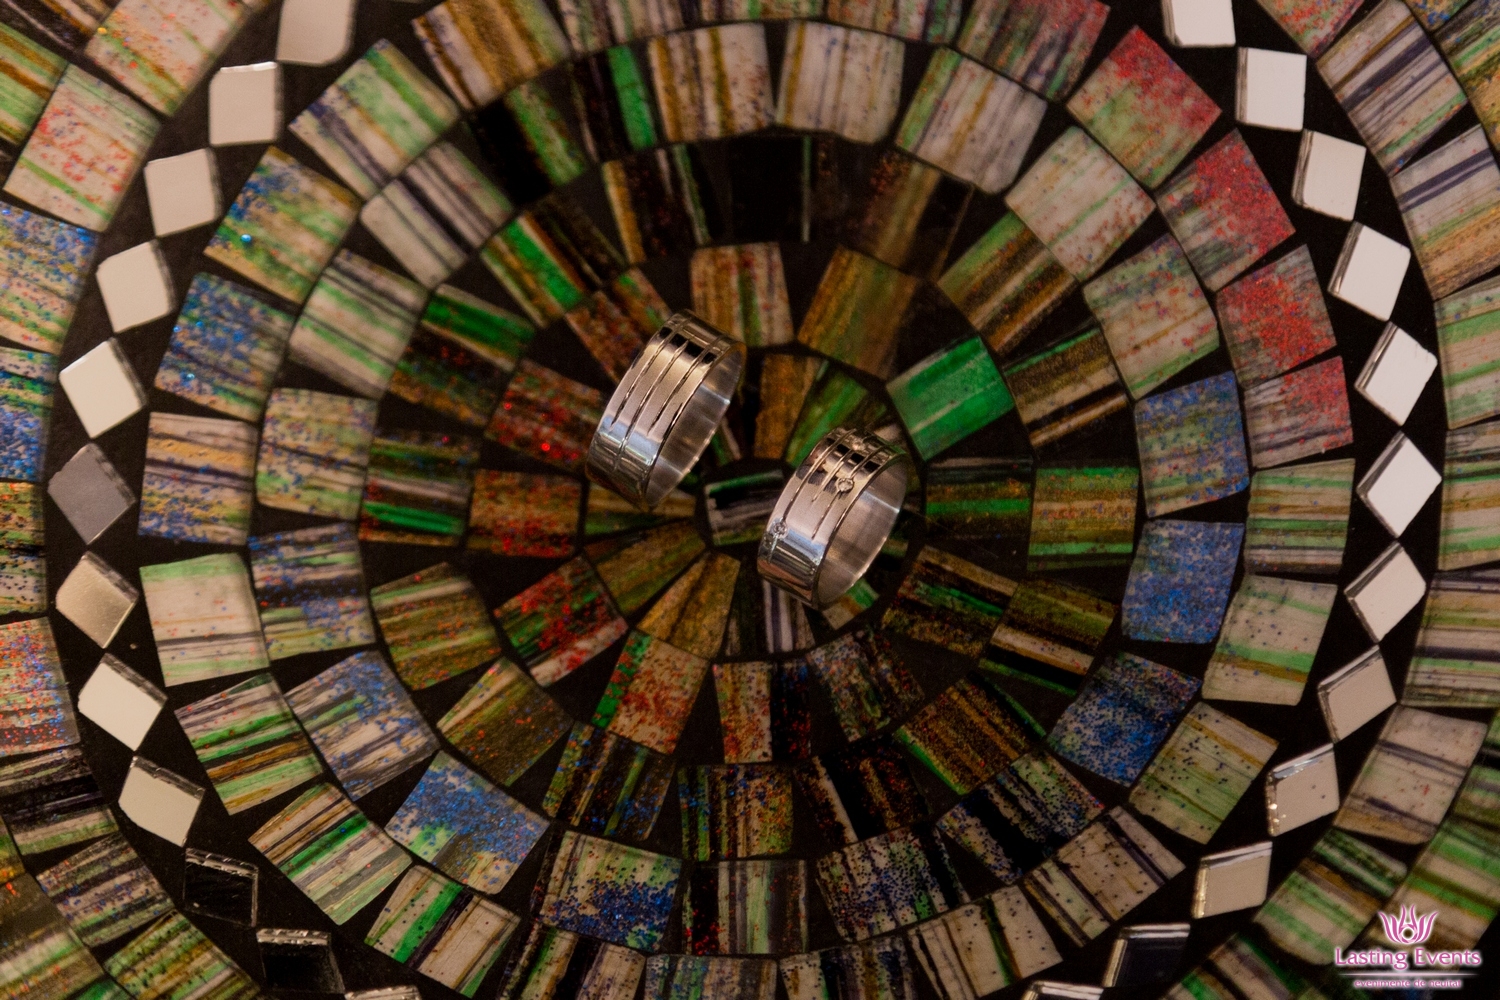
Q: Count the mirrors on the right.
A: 12